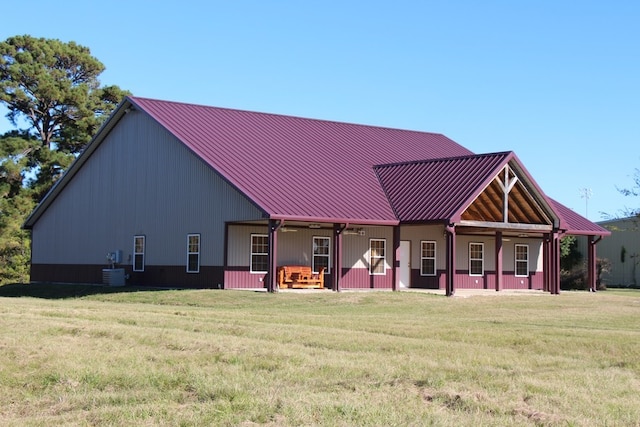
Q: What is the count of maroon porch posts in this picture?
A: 8